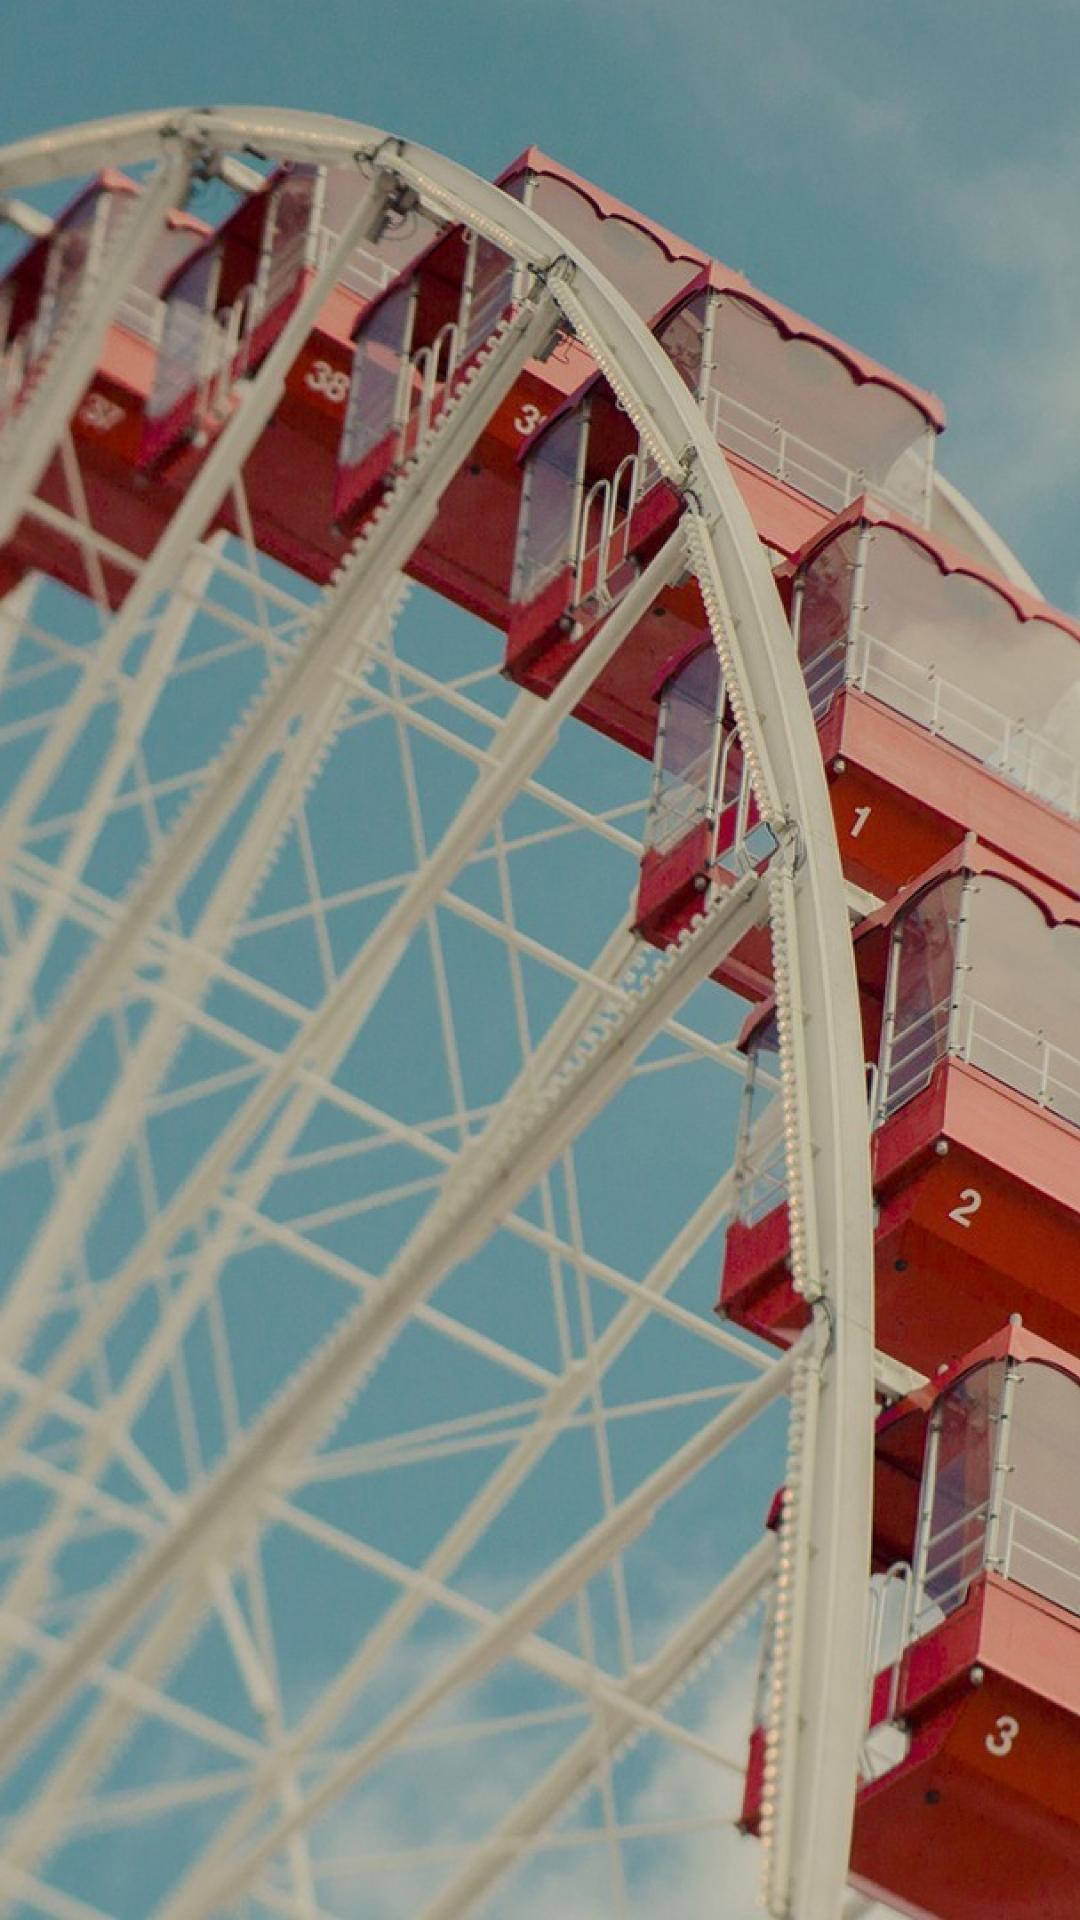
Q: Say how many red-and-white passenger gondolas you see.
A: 7